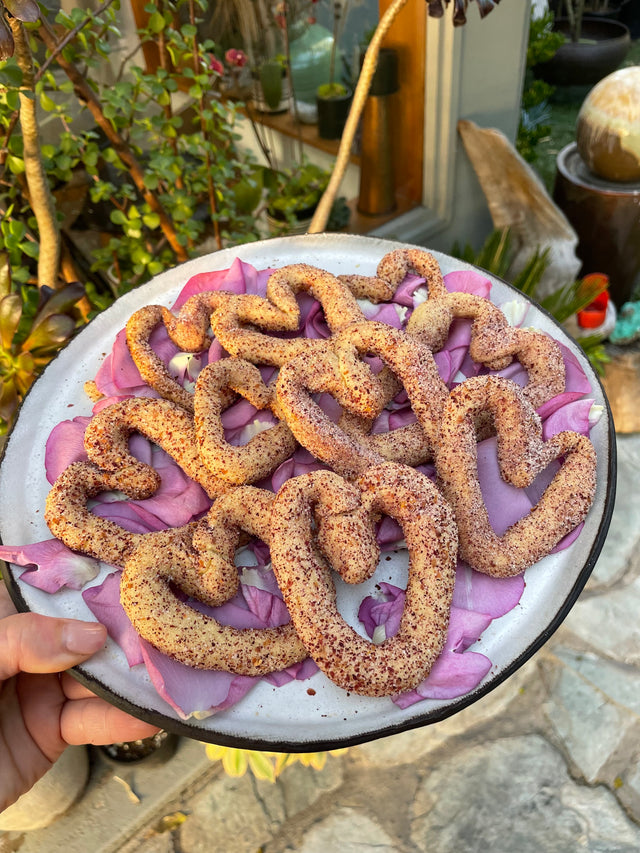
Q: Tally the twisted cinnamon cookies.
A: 10